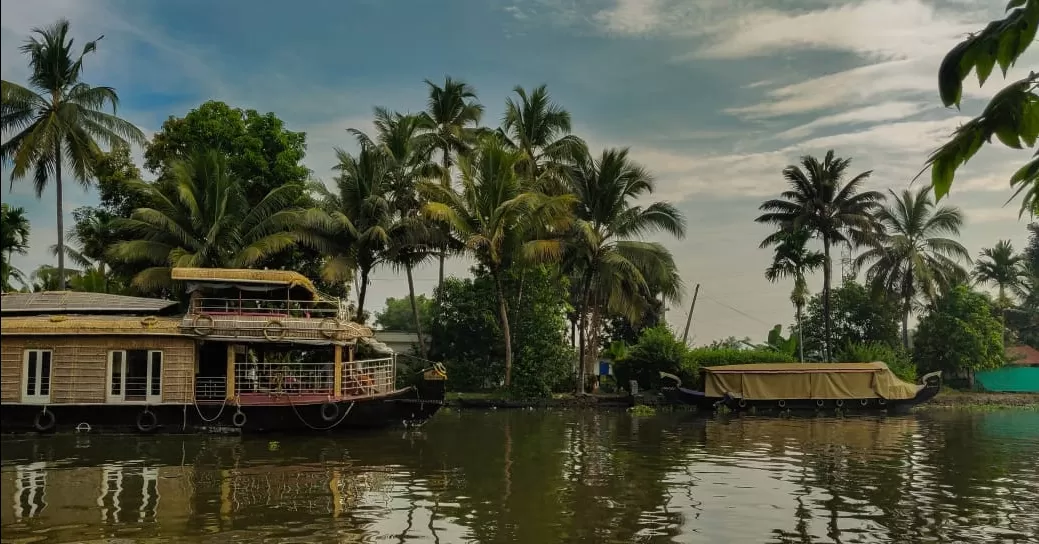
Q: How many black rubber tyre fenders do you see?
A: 10